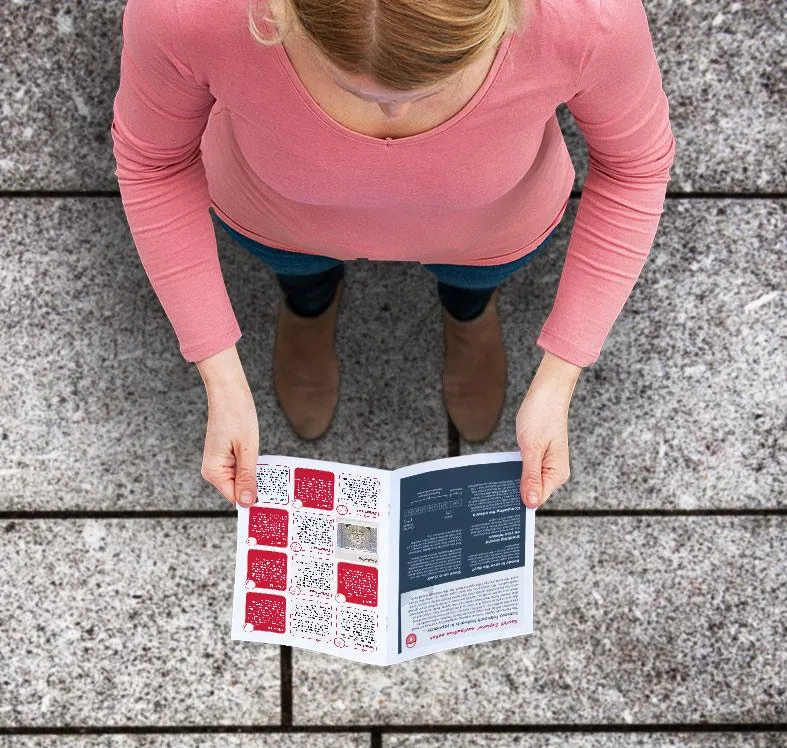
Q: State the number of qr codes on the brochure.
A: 11